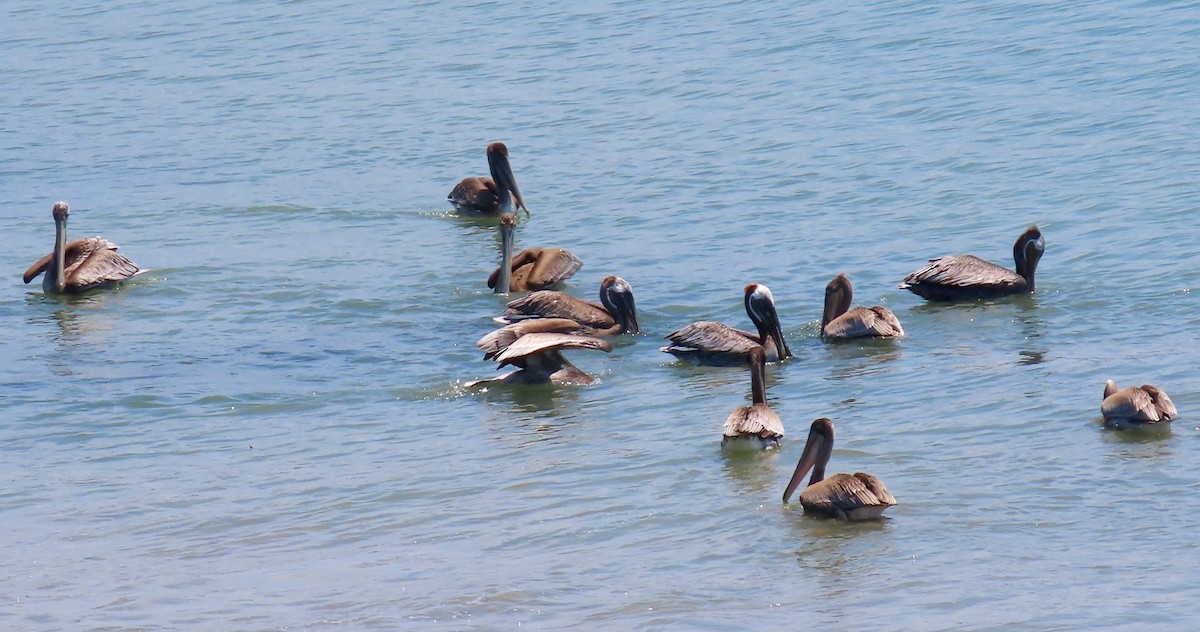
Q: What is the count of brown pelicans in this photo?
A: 11